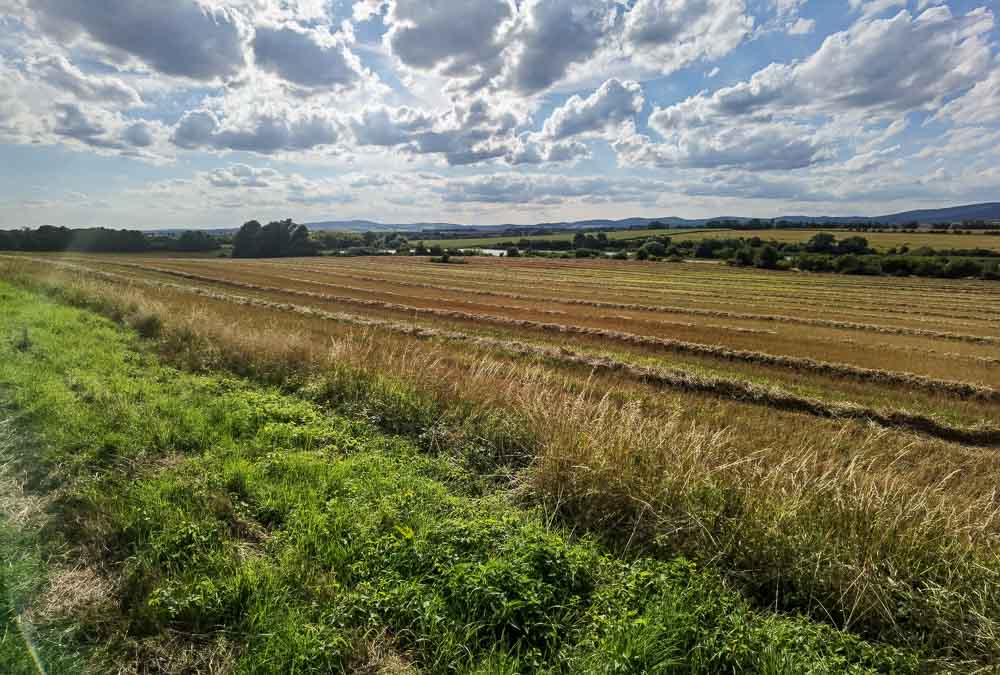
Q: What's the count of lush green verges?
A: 1